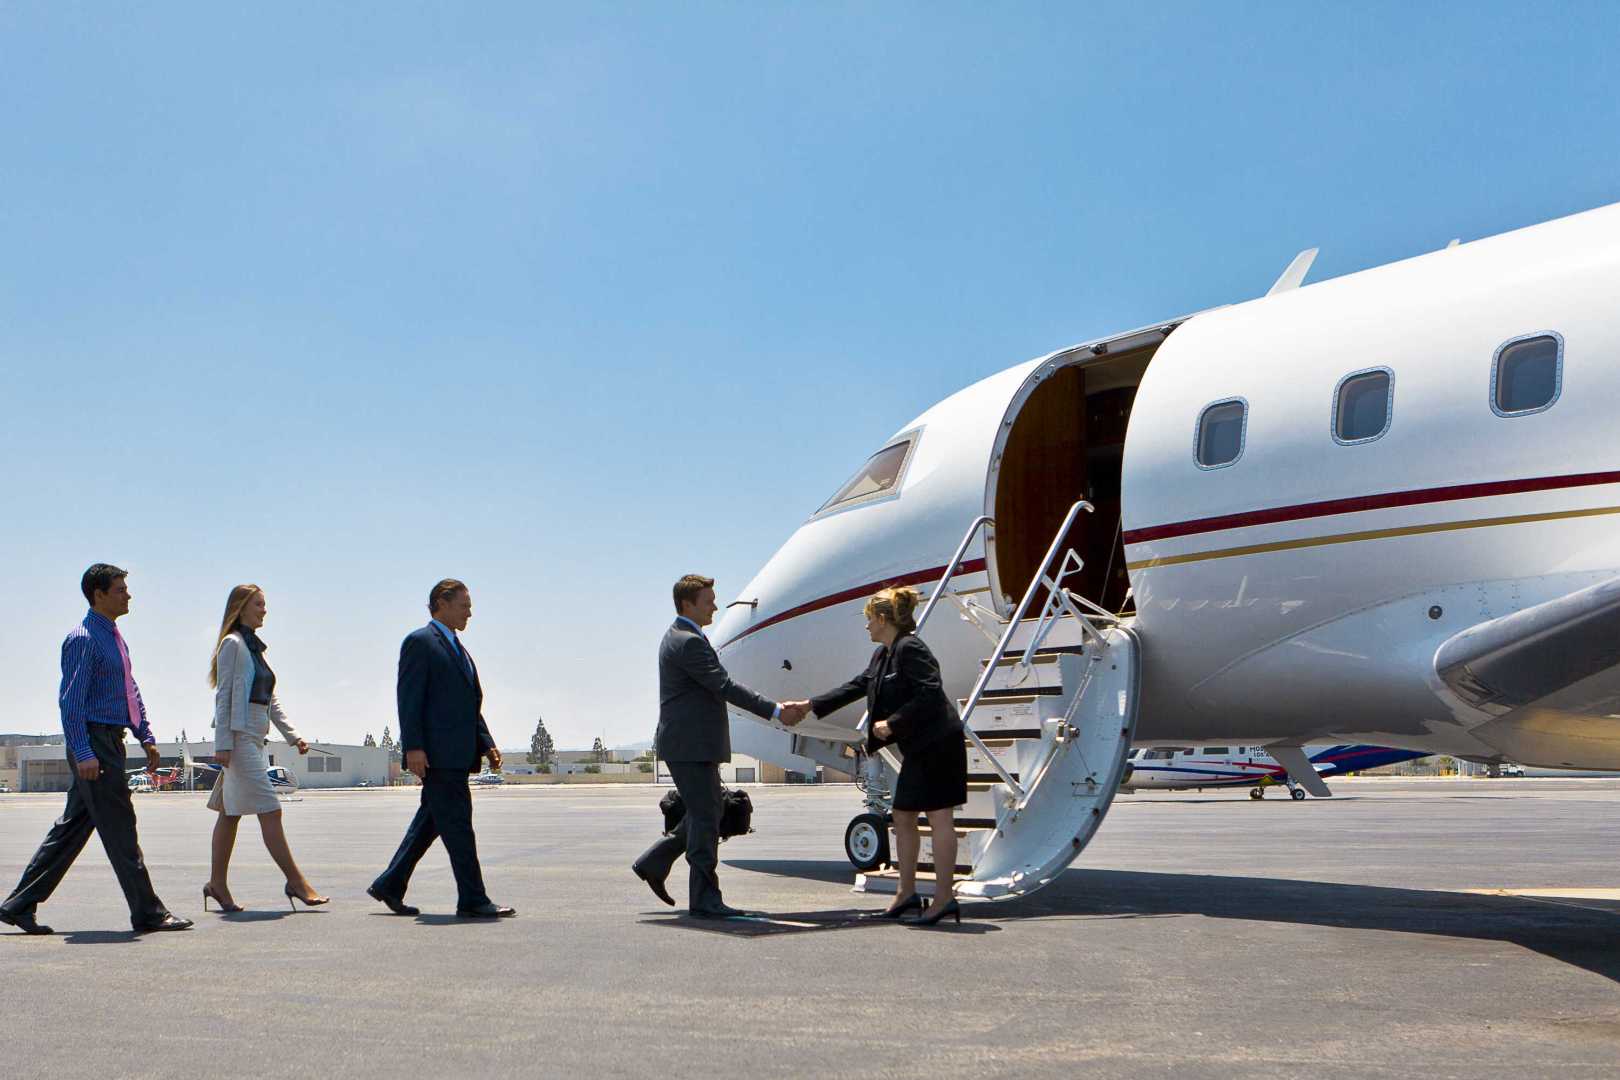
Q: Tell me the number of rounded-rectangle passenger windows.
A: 3